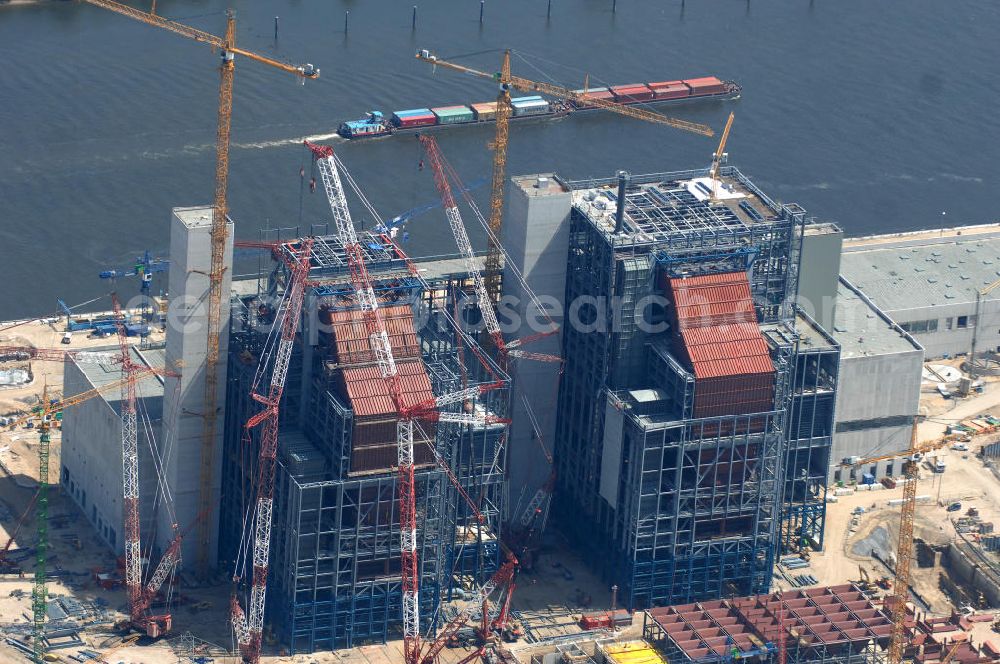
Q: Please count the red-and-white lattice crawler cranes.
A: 4